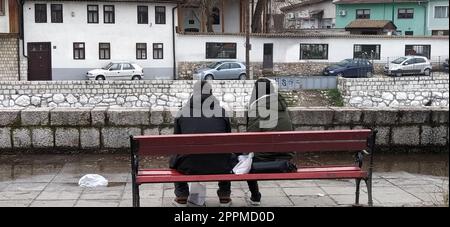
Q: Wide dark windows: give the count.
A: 4